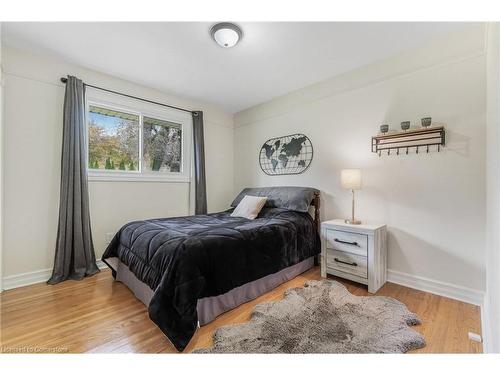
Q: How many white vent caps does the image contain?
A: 1